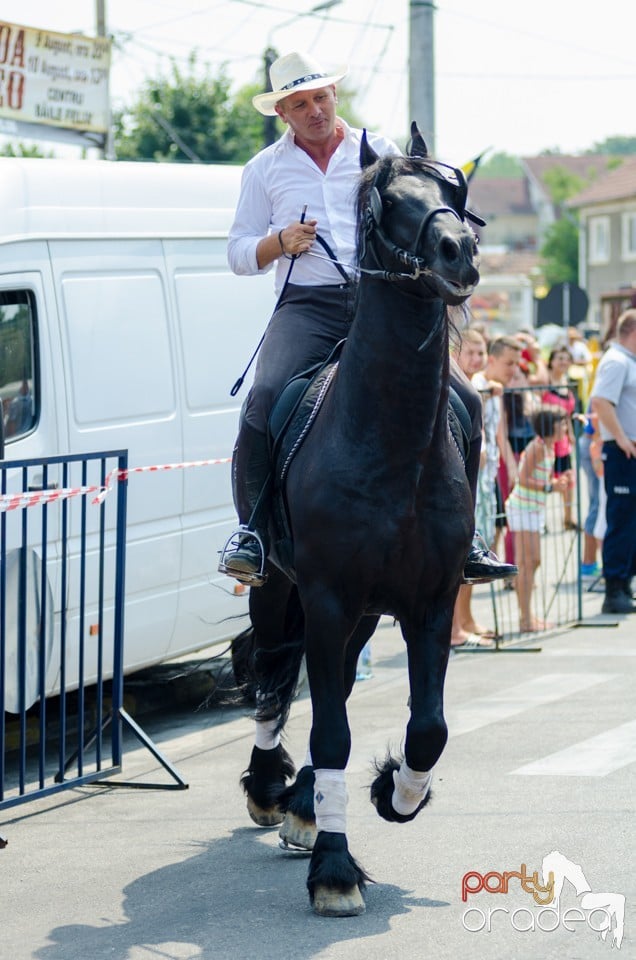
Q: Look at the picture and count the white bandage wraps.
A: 4